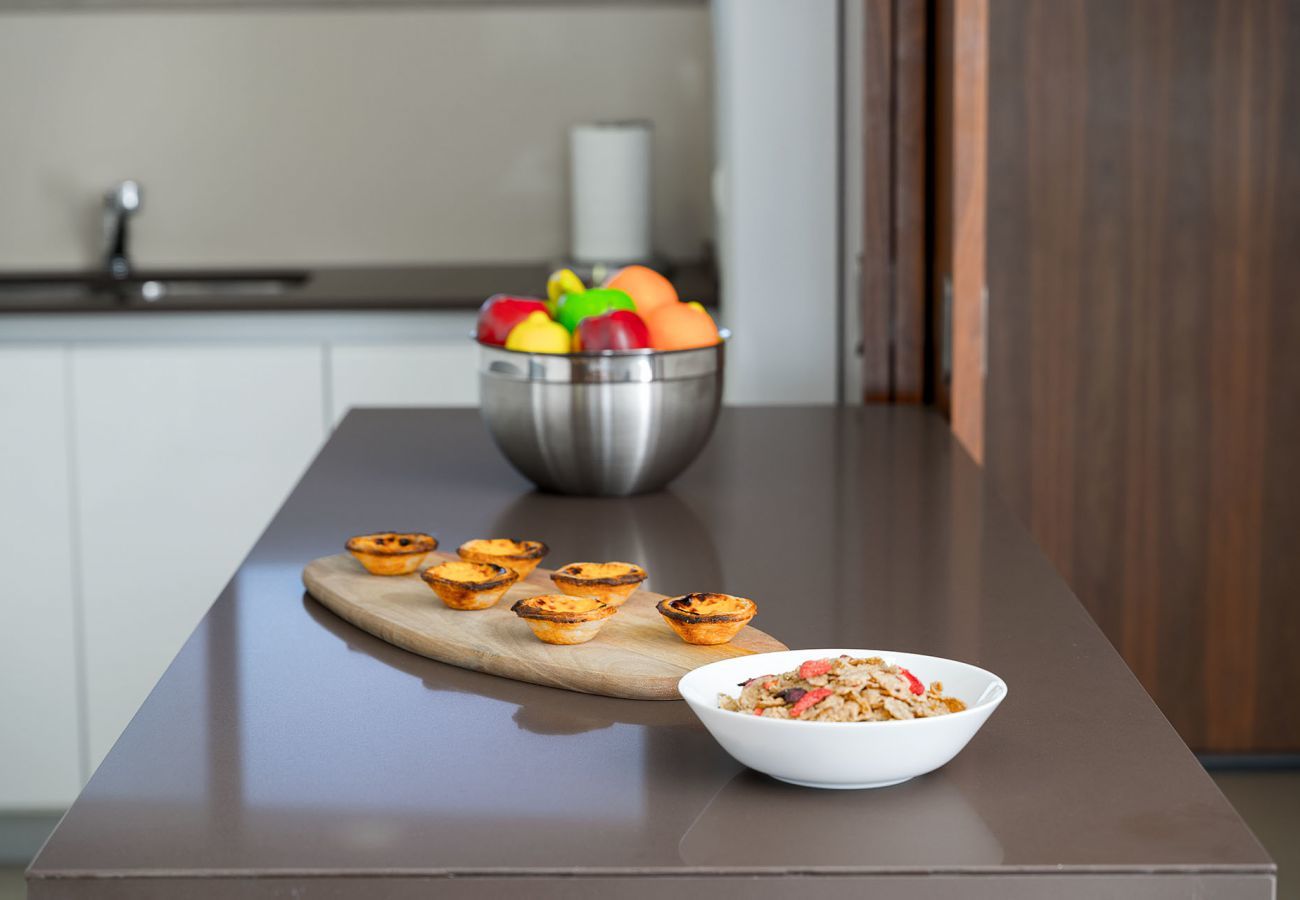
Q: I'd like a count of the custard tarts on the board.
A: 6